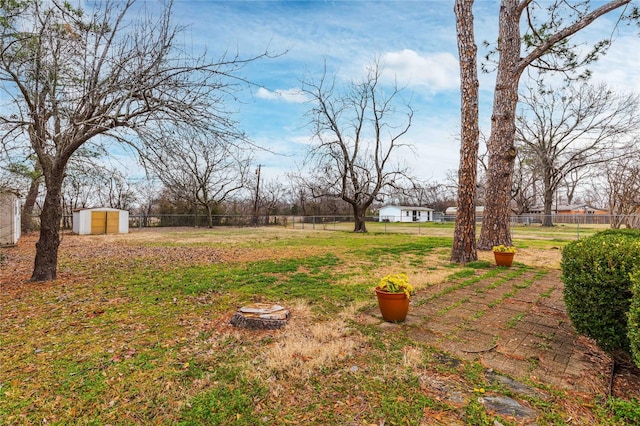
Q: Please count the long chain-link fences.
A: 1